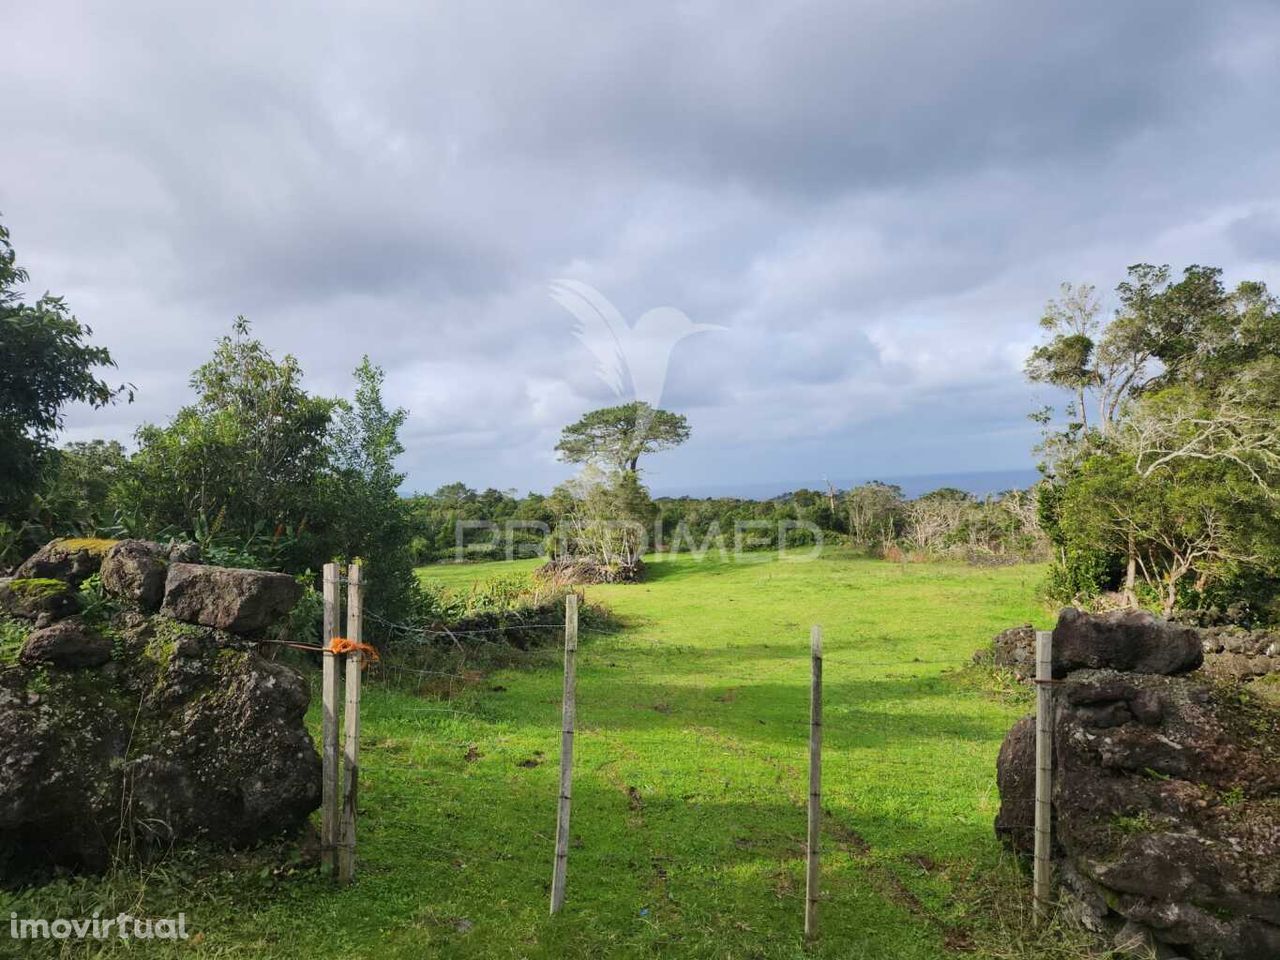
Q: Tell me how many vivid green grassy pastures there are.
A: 1